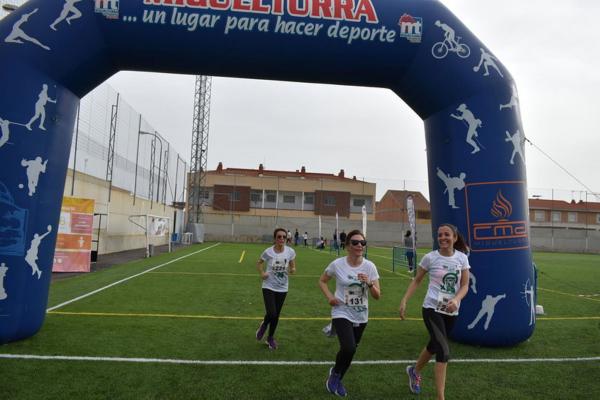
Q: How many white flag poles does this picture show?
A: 4